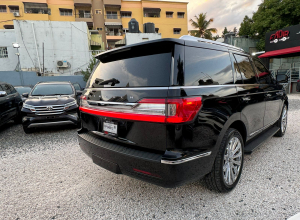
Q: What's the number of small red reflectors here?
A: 1